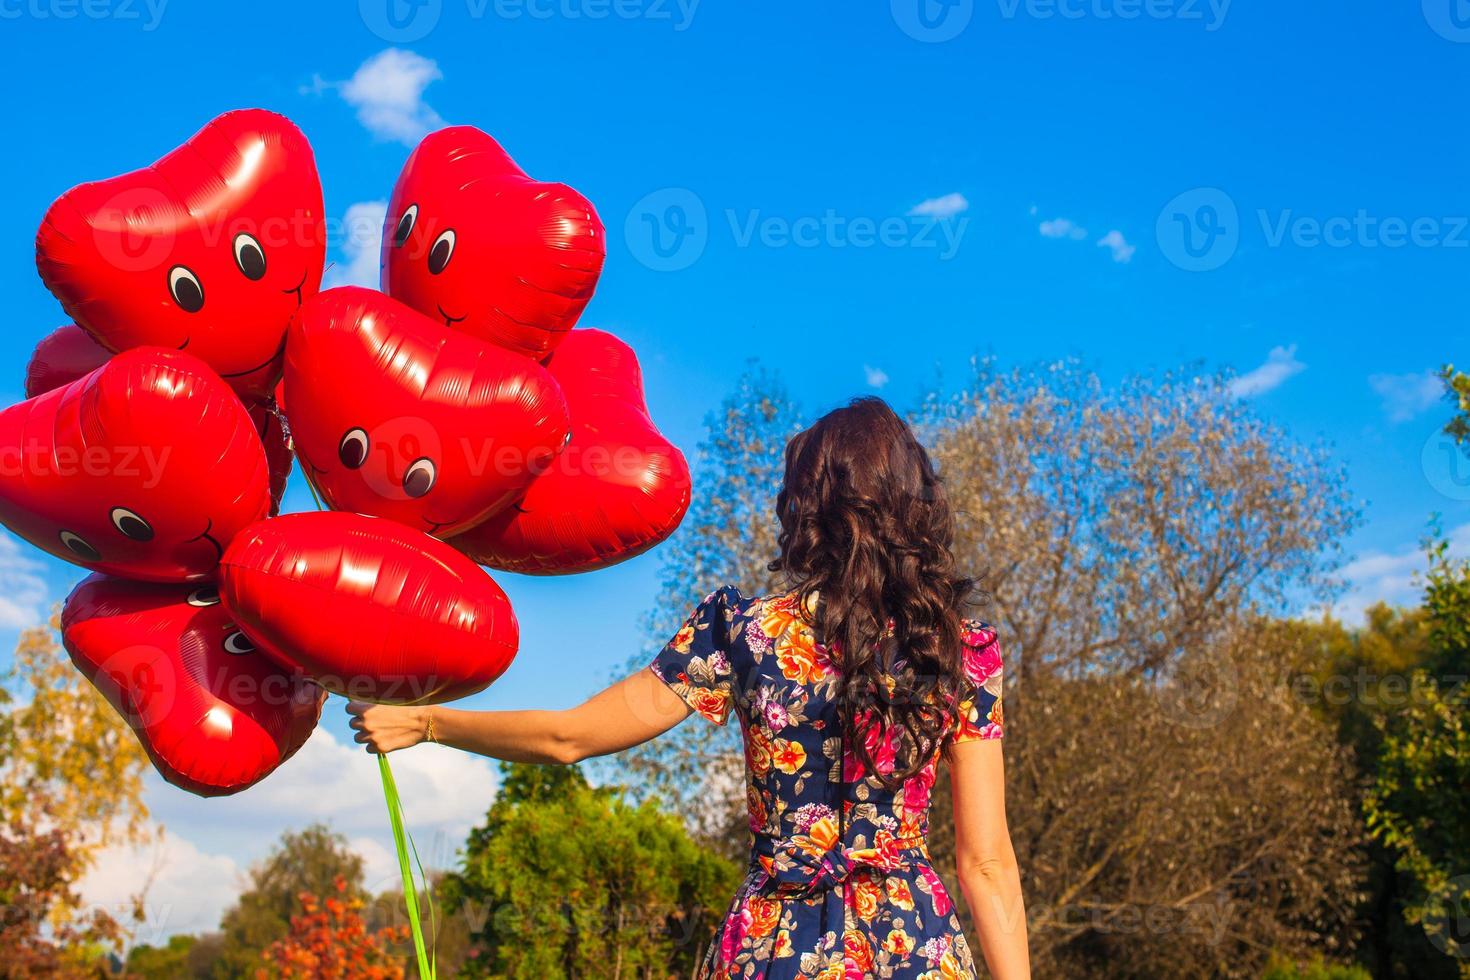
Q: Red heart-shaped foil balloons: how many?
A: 8